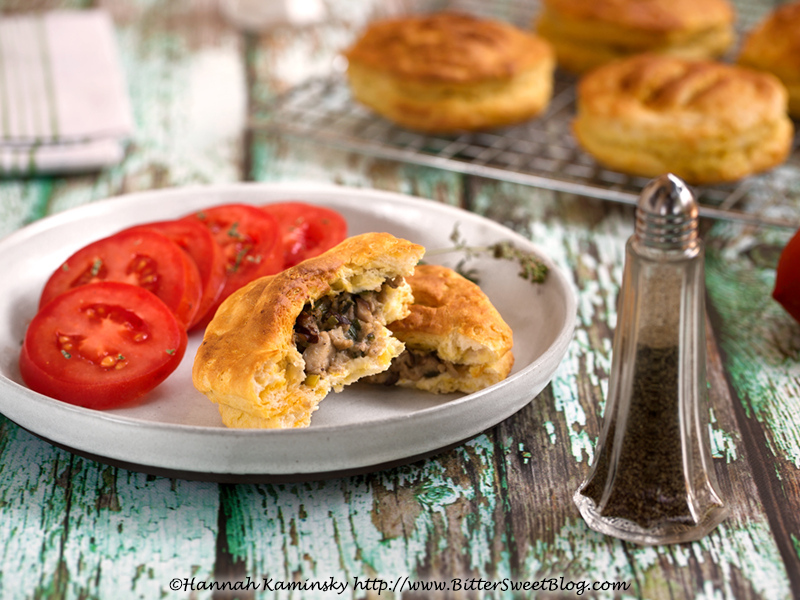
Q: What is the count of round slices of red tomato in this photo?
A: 5